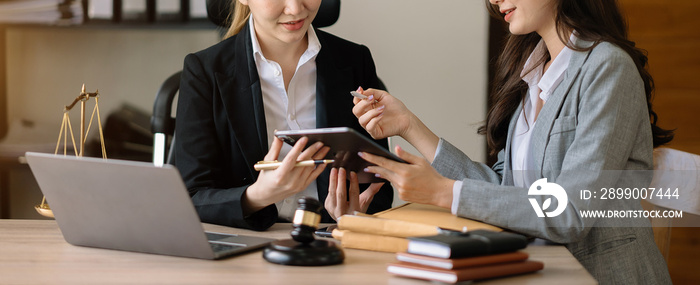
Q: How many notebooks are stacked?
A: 3